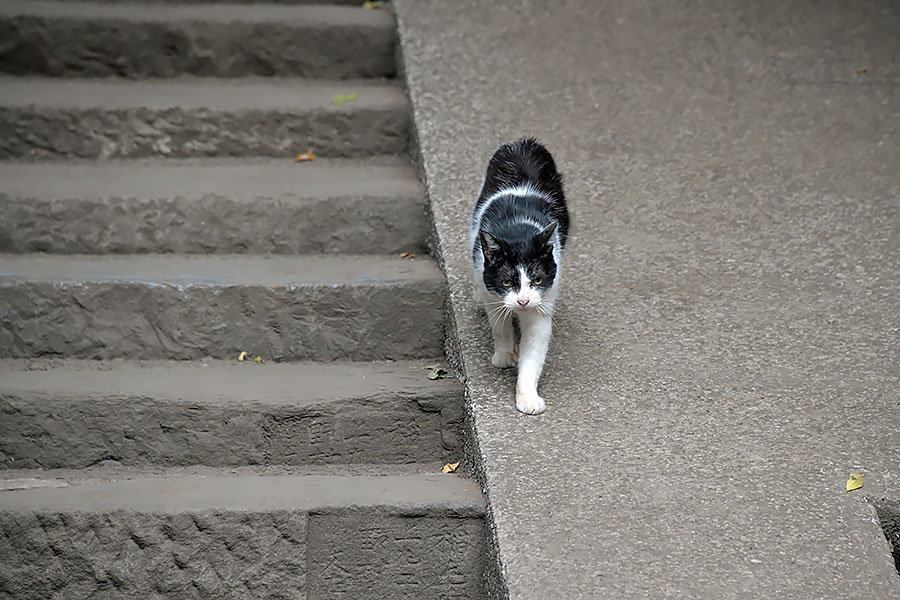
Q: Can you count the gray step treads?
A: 6